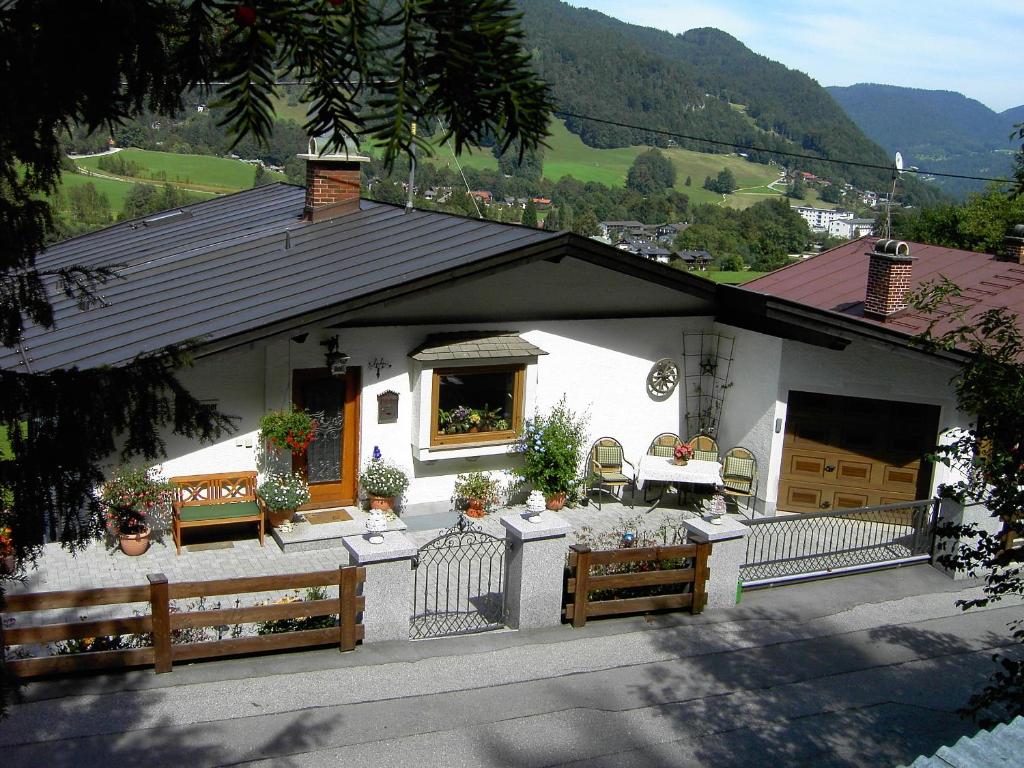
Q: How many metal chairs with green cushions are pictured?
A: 4